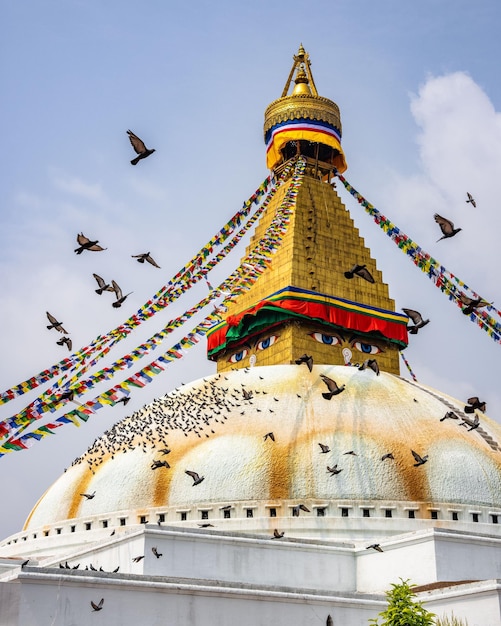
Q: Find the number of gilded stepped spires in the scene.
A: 1